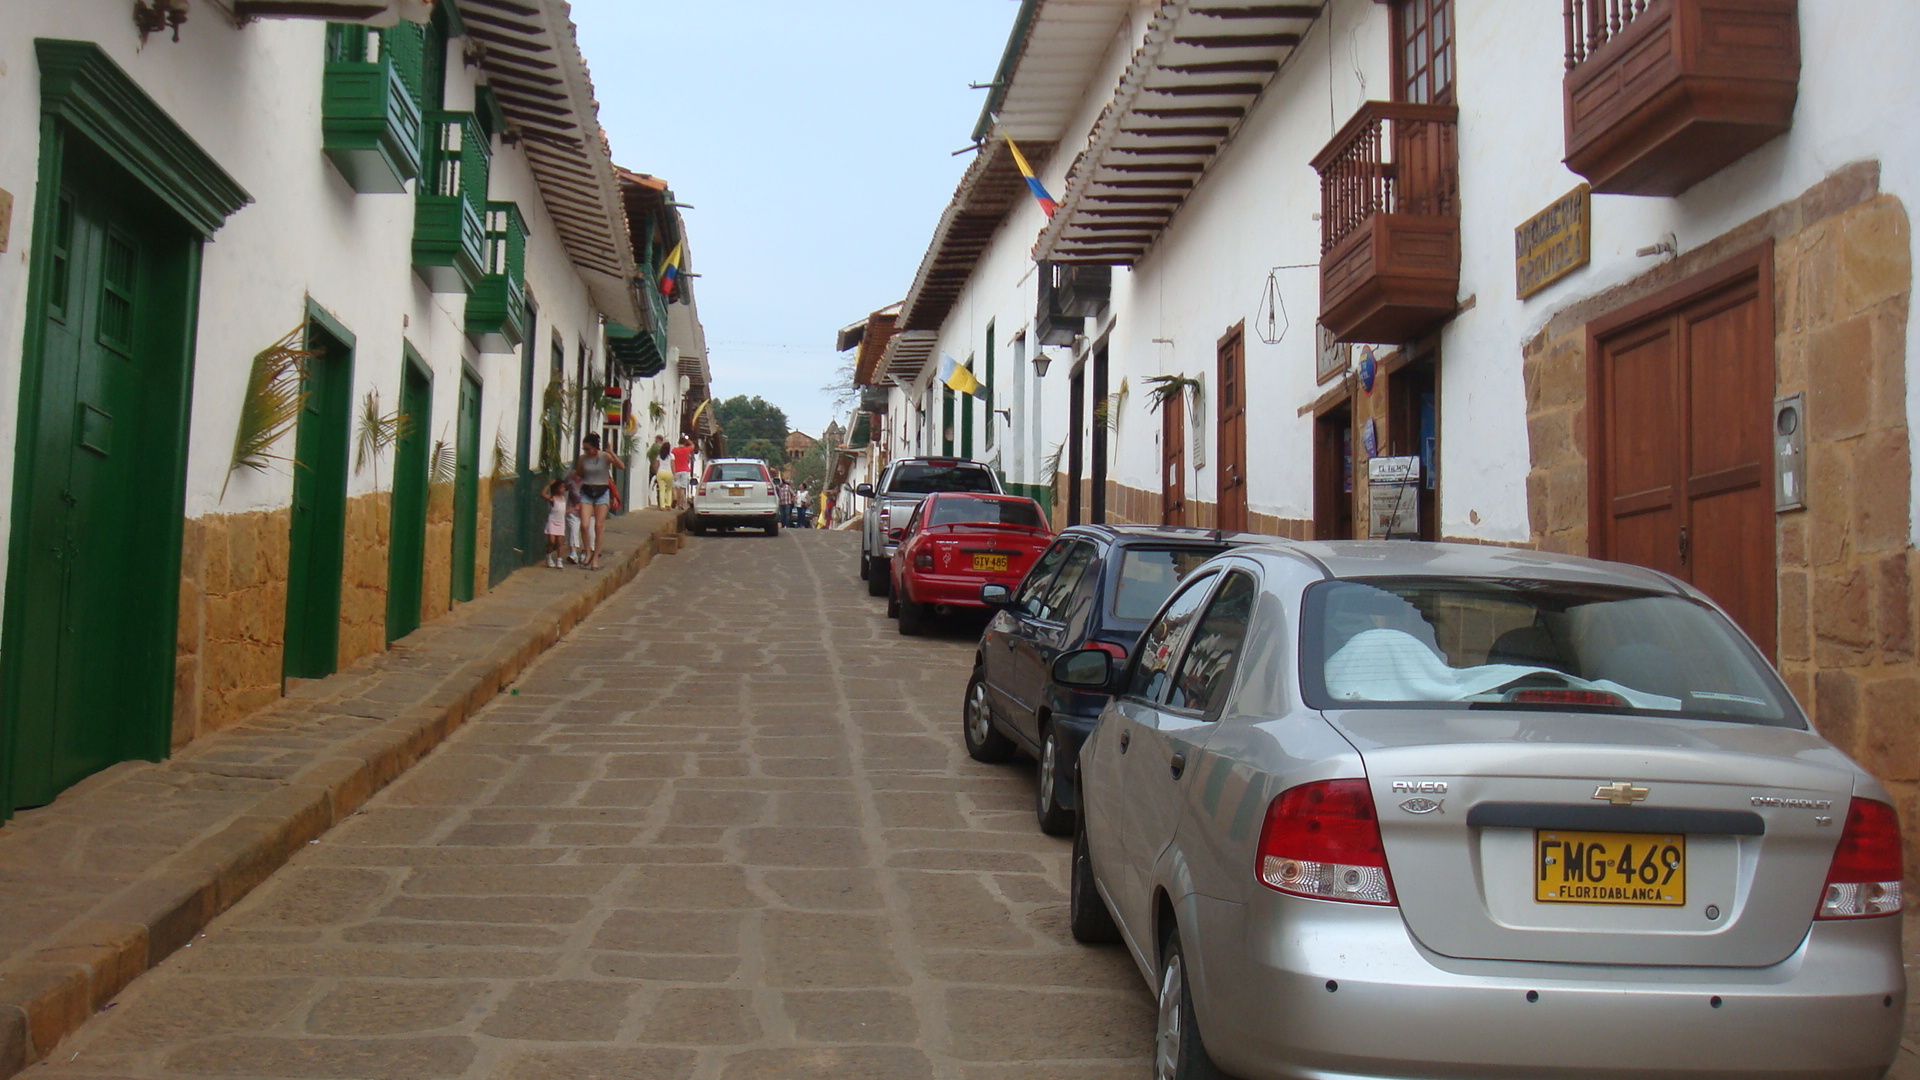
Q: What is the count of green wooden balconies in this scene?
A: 4